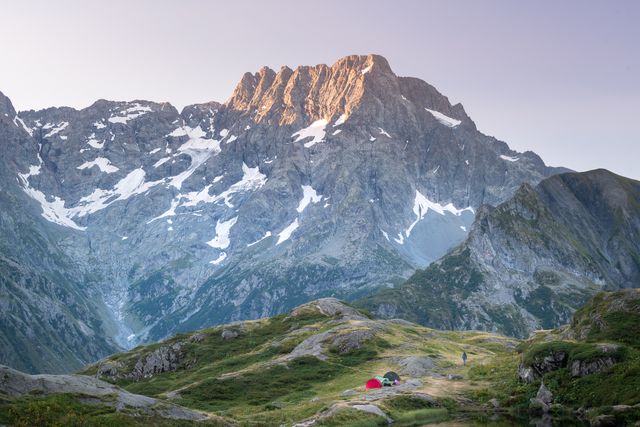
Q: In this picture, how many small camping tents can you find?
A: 3